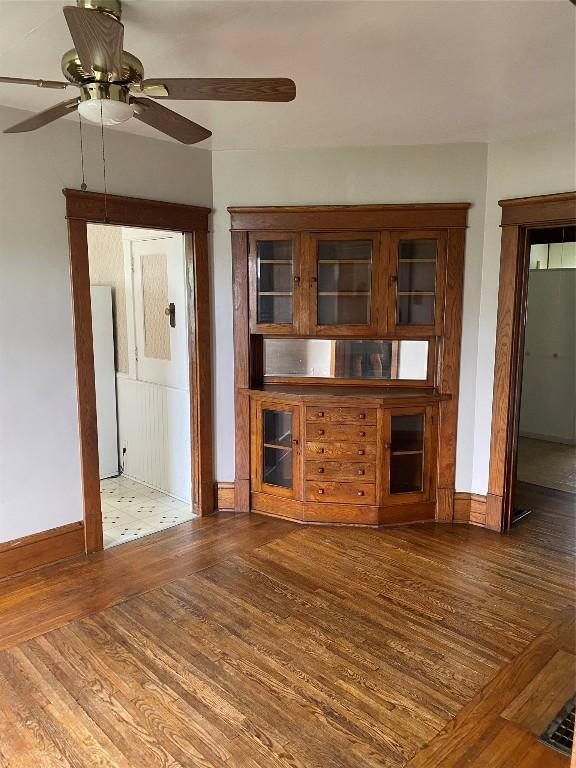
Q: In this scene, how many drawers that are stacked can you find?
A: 5